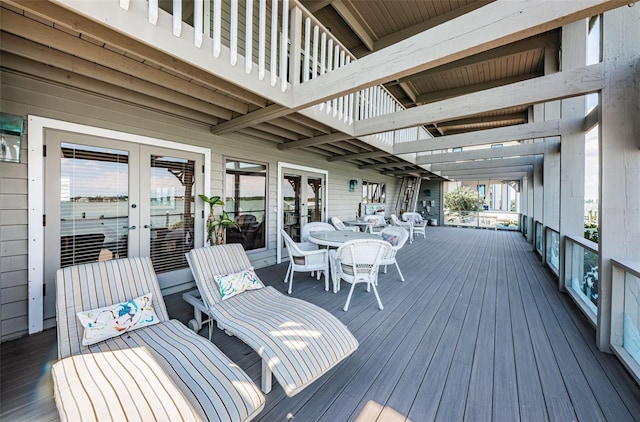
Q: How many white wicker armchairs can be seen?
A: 8